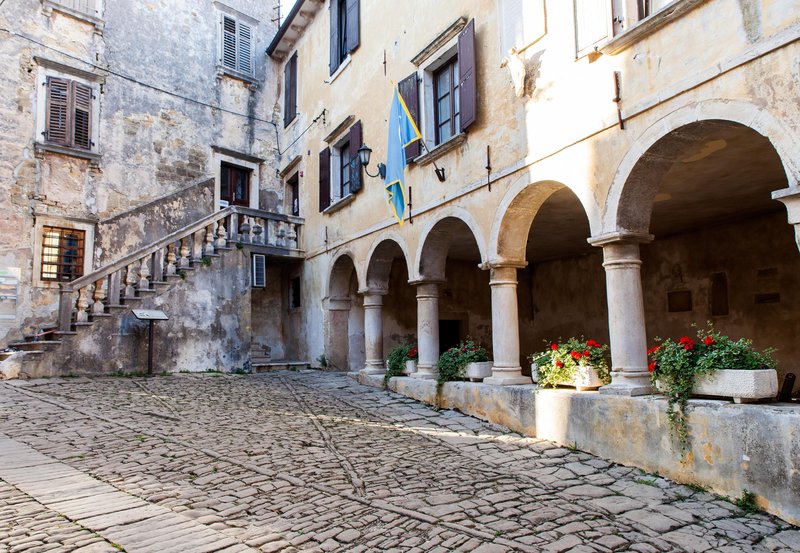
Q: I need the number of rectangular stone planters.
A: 4